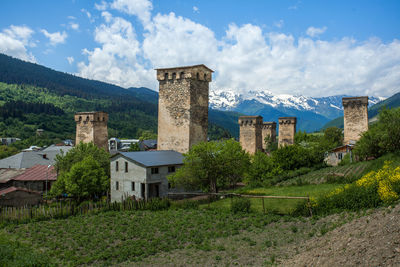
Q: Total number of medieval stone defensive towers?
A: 6